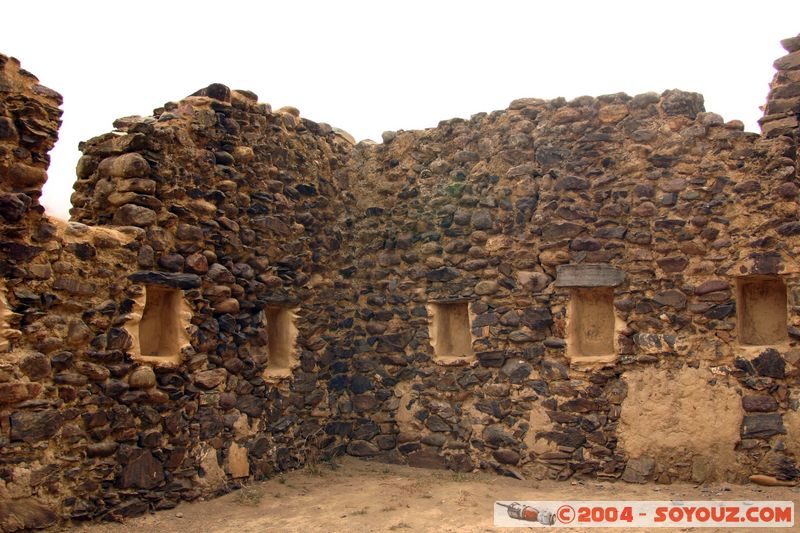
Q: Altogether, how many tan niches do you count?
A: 5